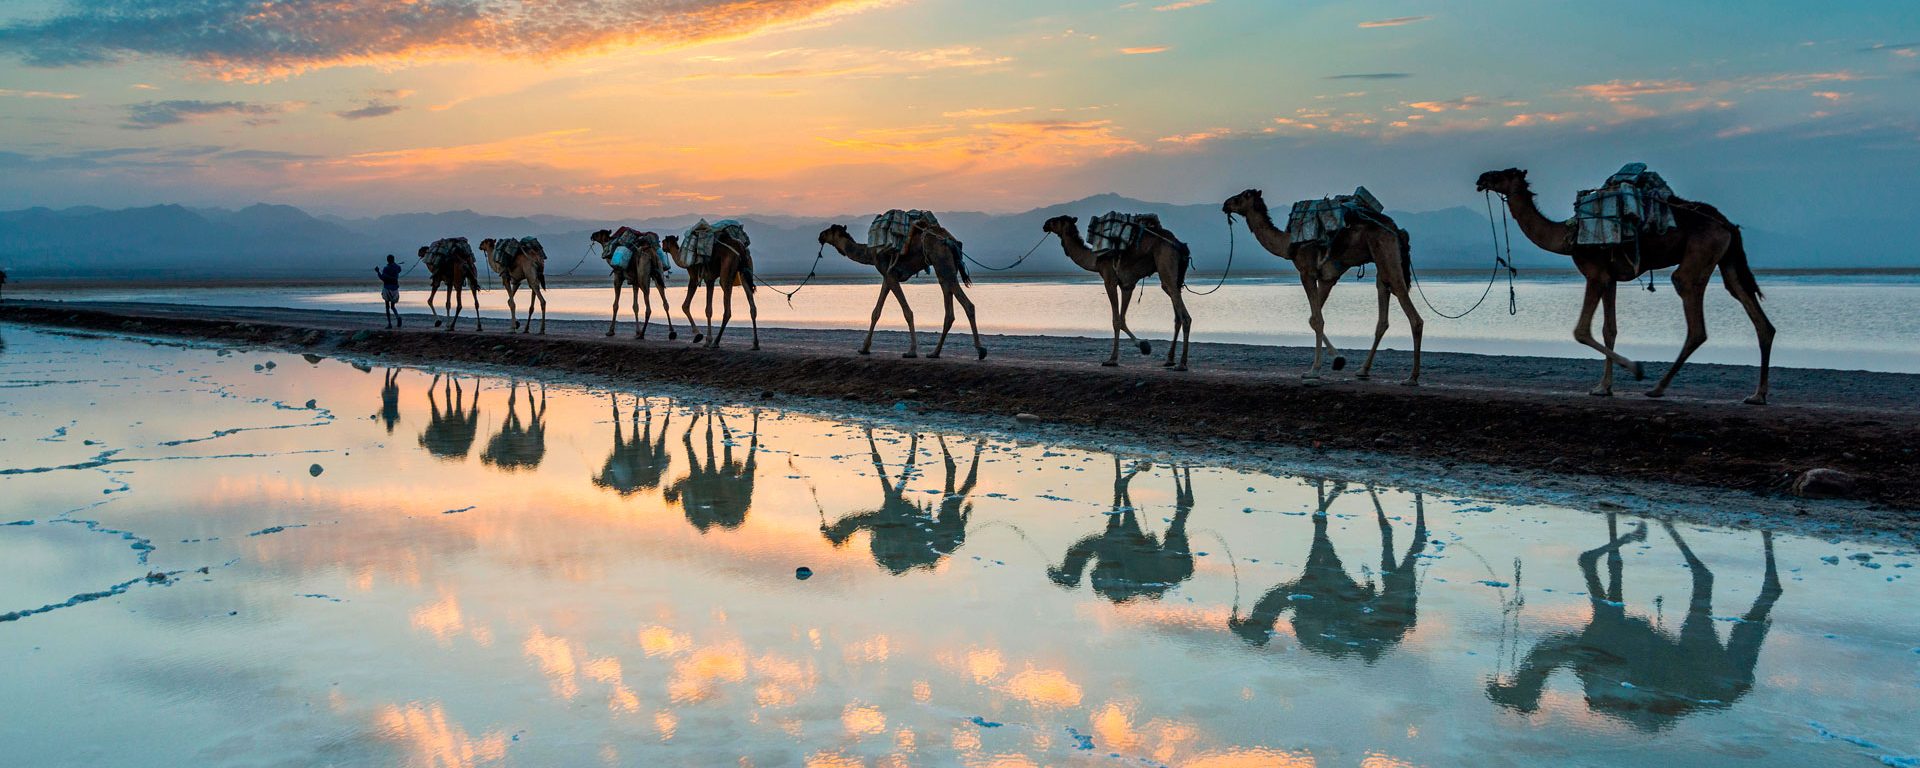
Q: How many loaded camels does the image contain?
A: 8